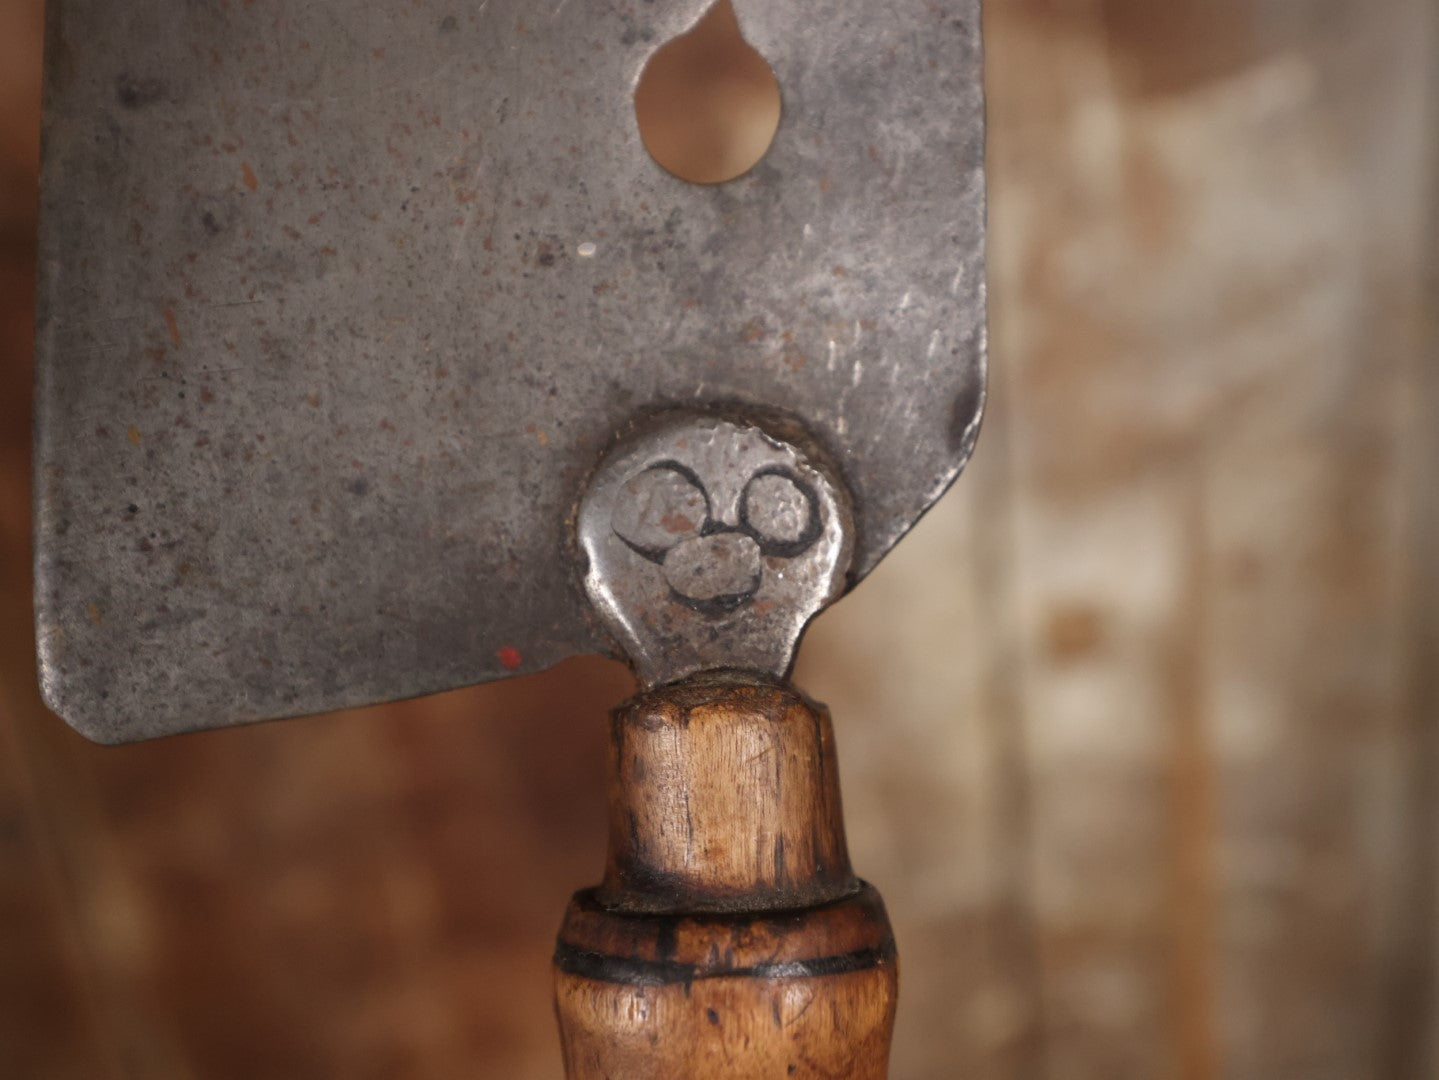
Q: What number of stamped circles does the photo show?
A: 3